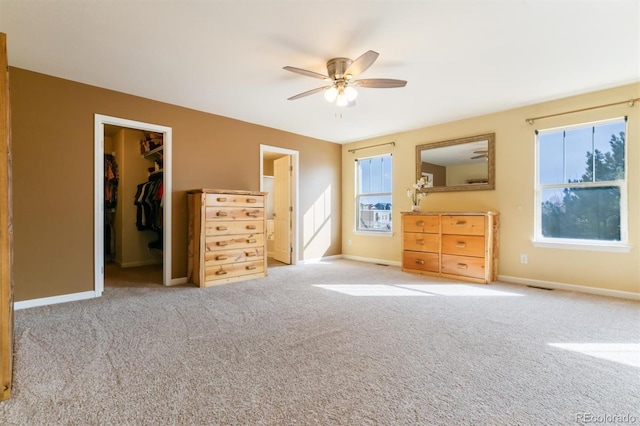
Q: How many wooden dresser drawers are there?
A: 12